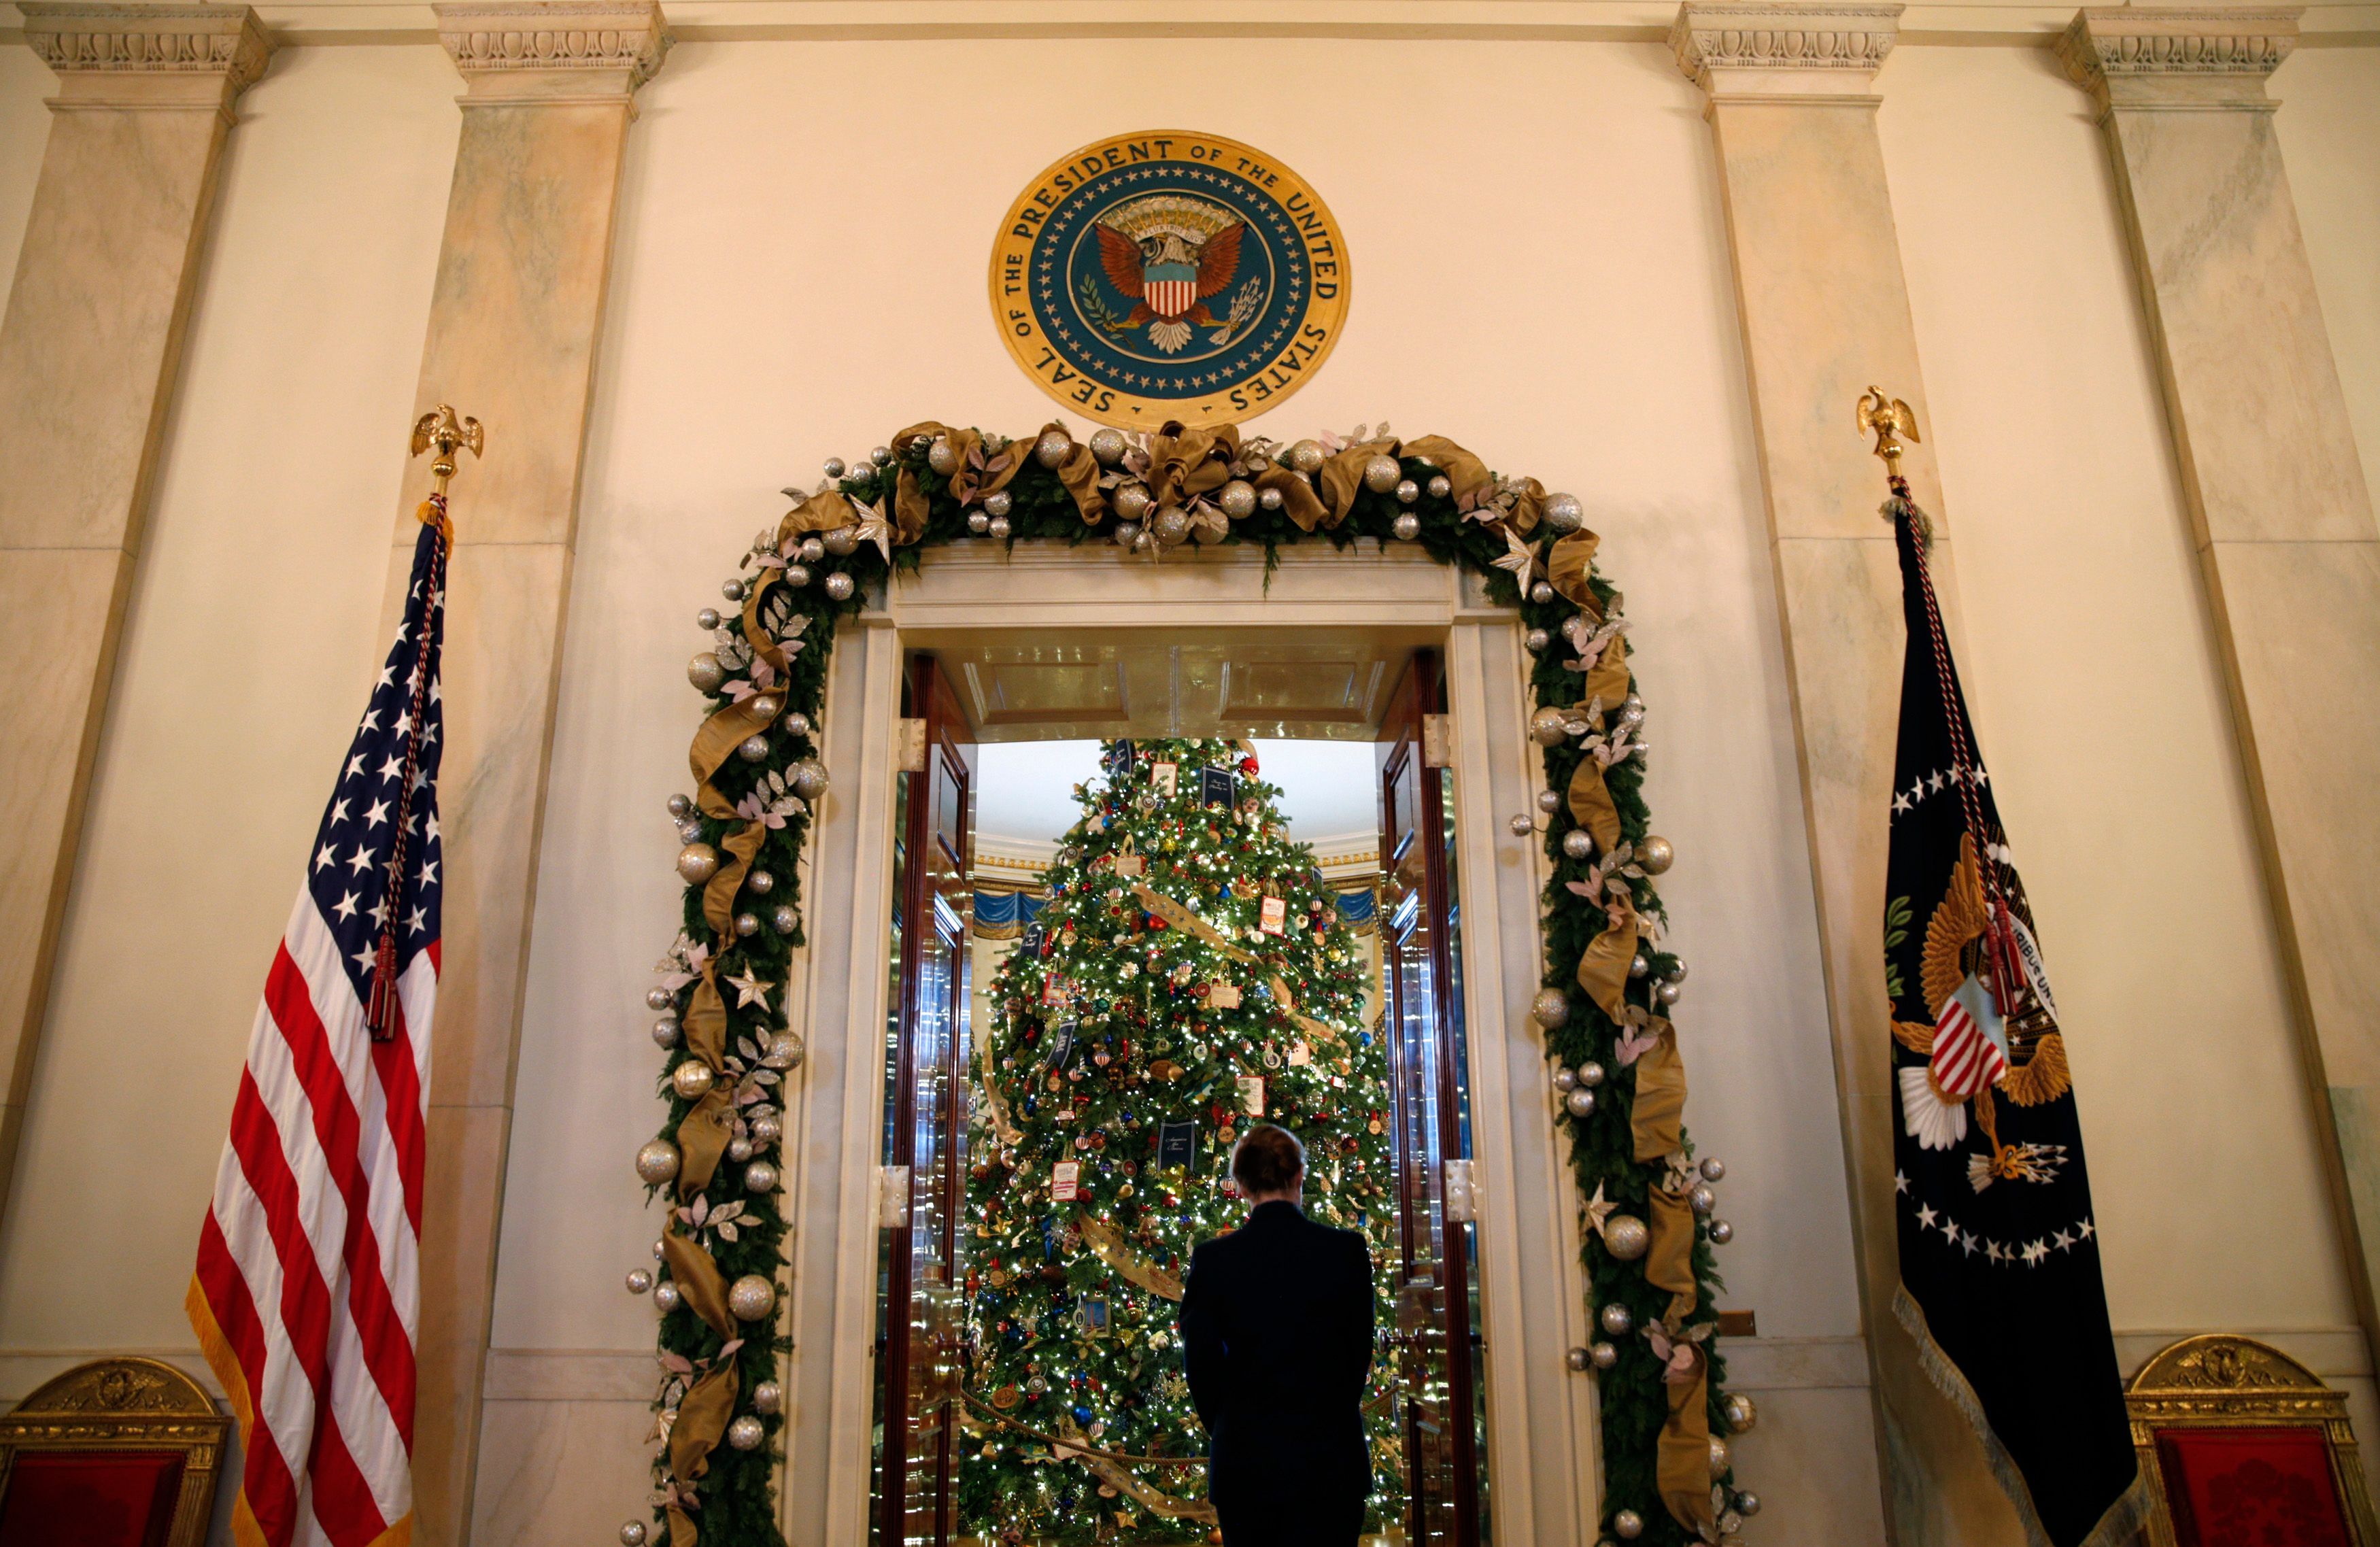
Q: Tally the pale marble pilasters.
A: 4